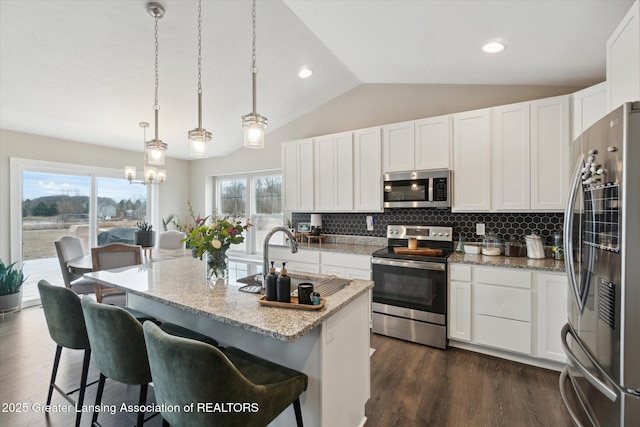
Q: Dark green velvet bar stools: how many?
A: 3